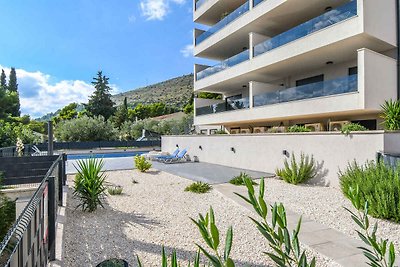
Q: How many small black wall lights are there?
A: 4